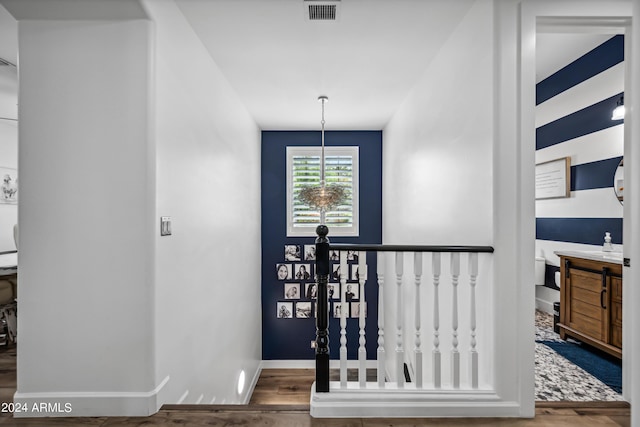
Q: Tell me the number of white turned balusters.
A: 8